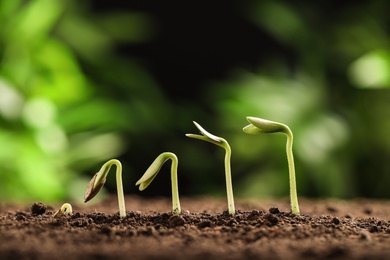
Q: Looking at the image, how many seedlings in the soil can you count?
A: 5